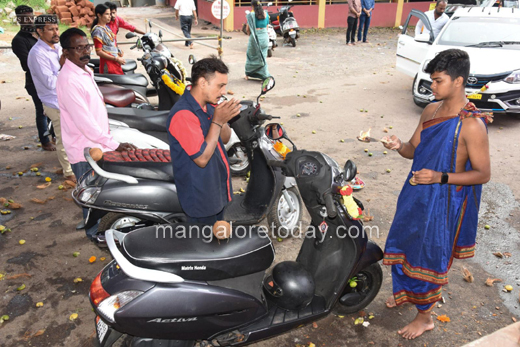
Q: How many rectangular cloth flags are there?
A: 0